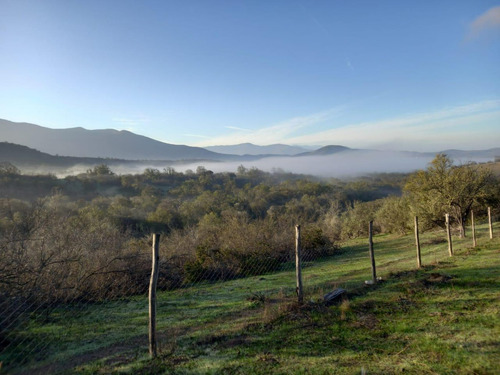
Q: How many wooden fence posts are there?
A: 7